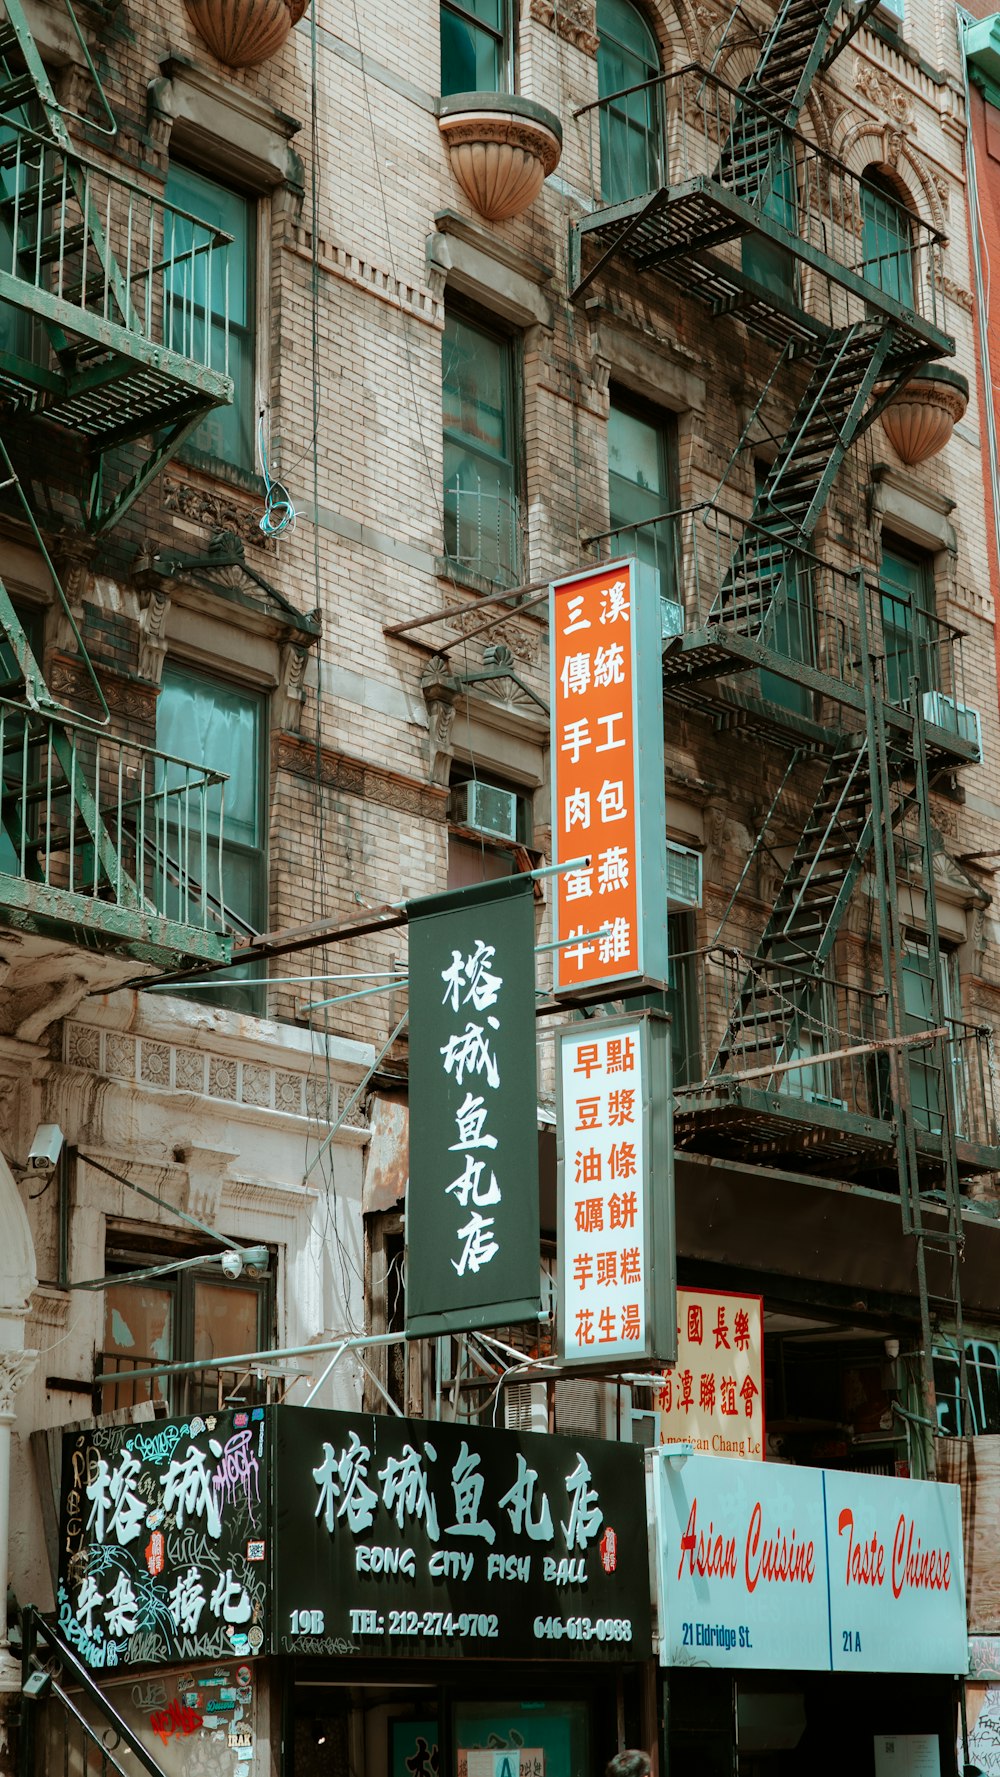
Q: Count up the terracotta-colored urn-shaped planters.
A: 3